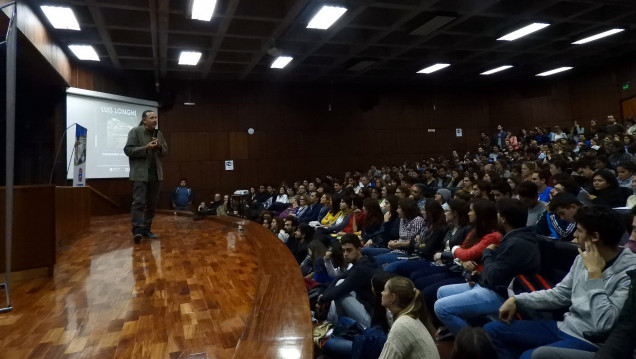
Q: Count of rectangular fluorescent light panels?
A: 11